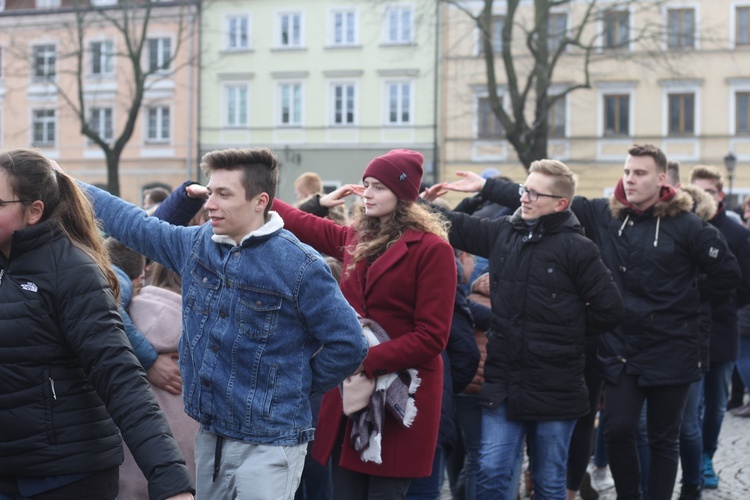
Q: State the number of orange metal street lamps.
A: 0